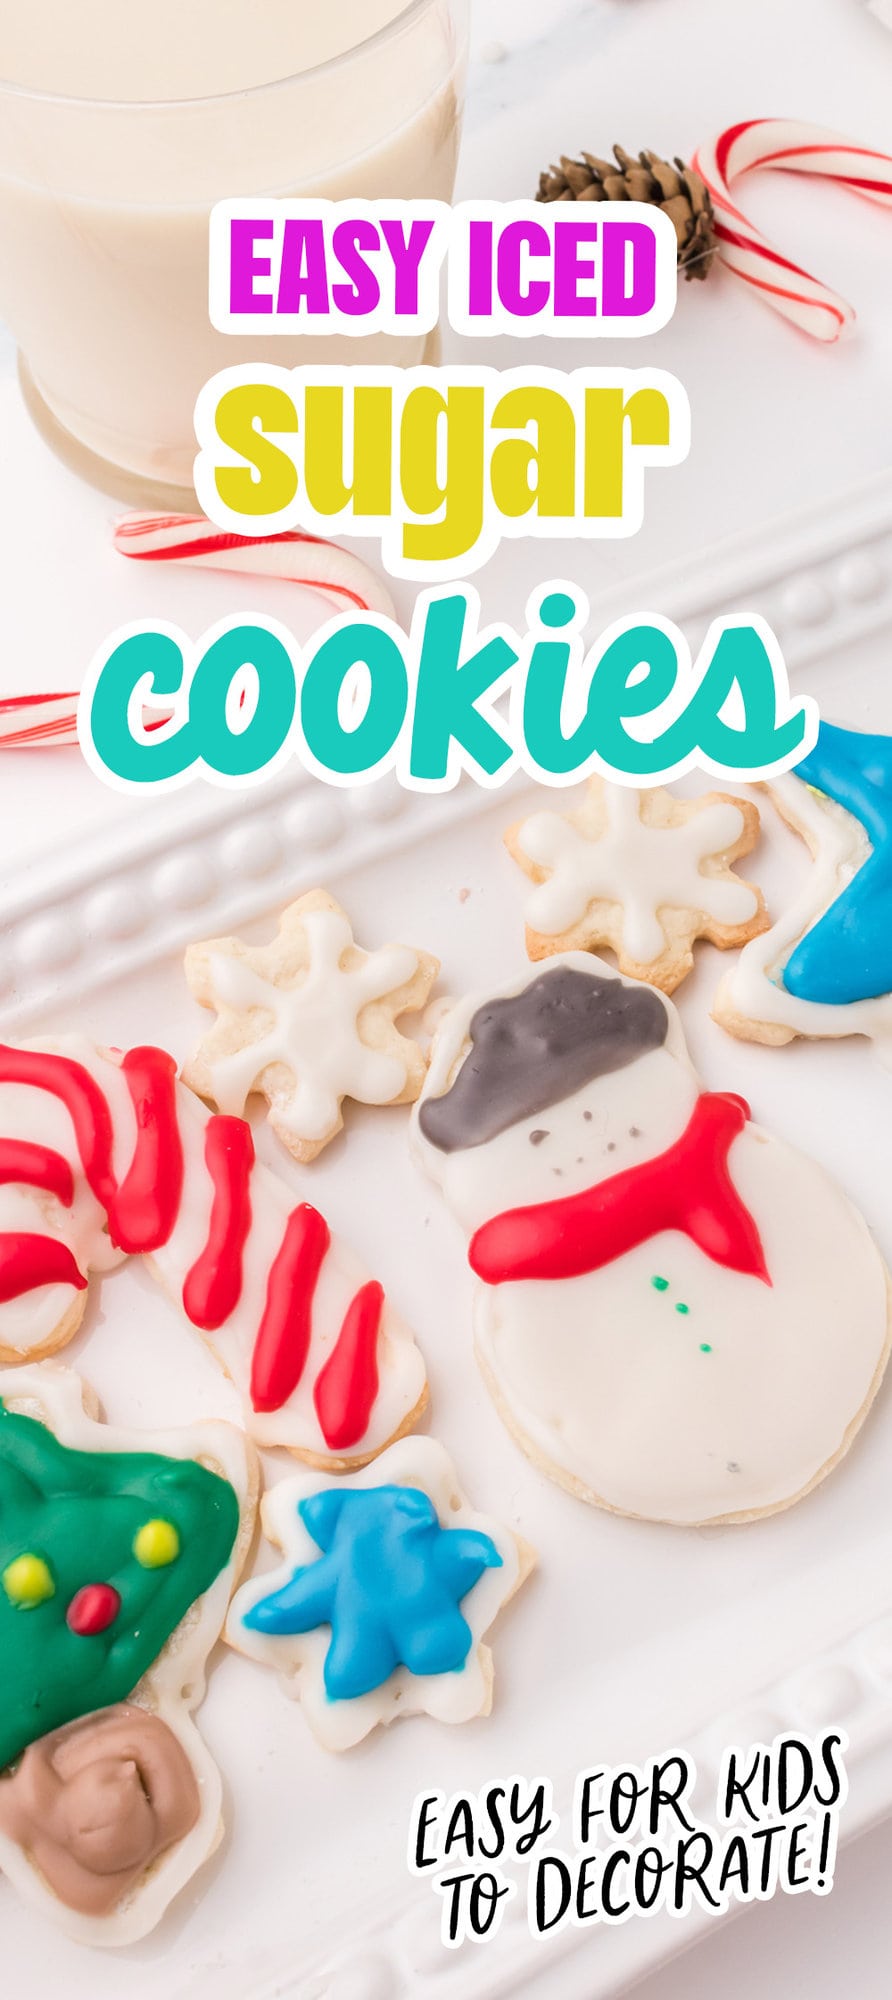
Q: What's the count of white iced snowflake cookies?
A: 2